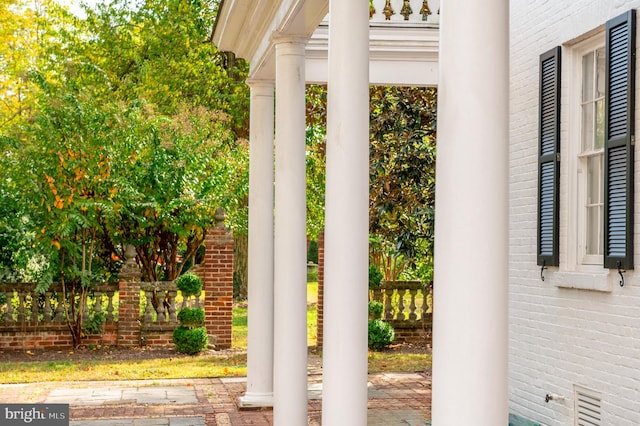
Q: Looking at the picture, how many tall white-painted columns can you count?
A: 4